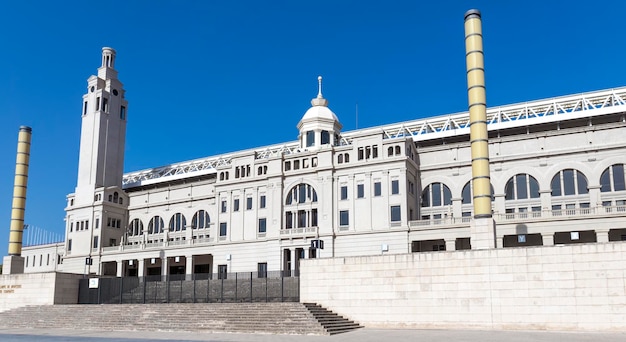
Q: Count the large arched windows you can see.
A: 10